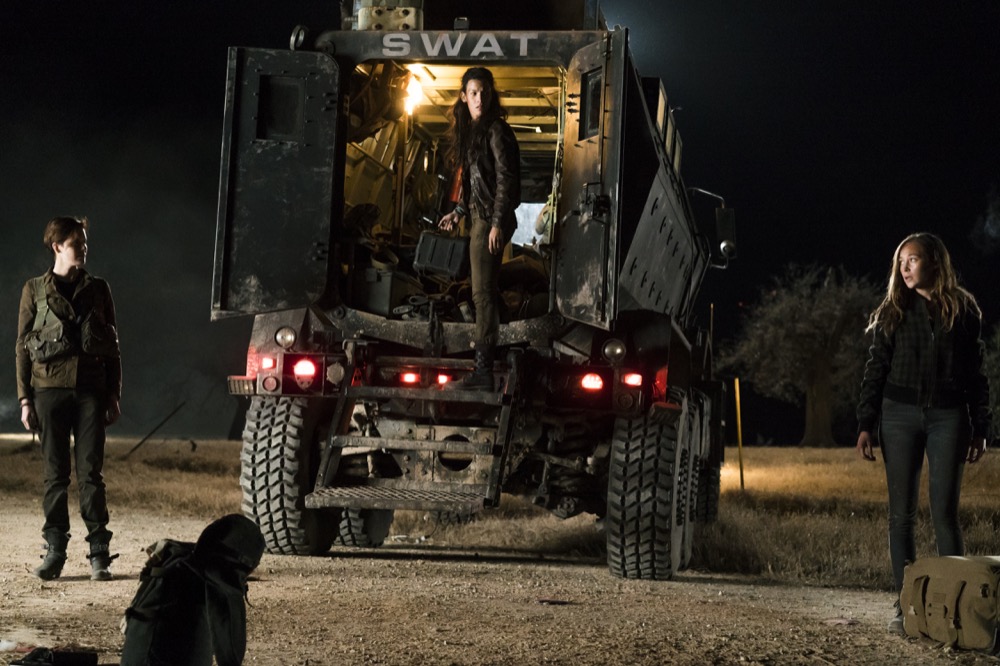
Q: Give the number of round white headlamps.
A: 2